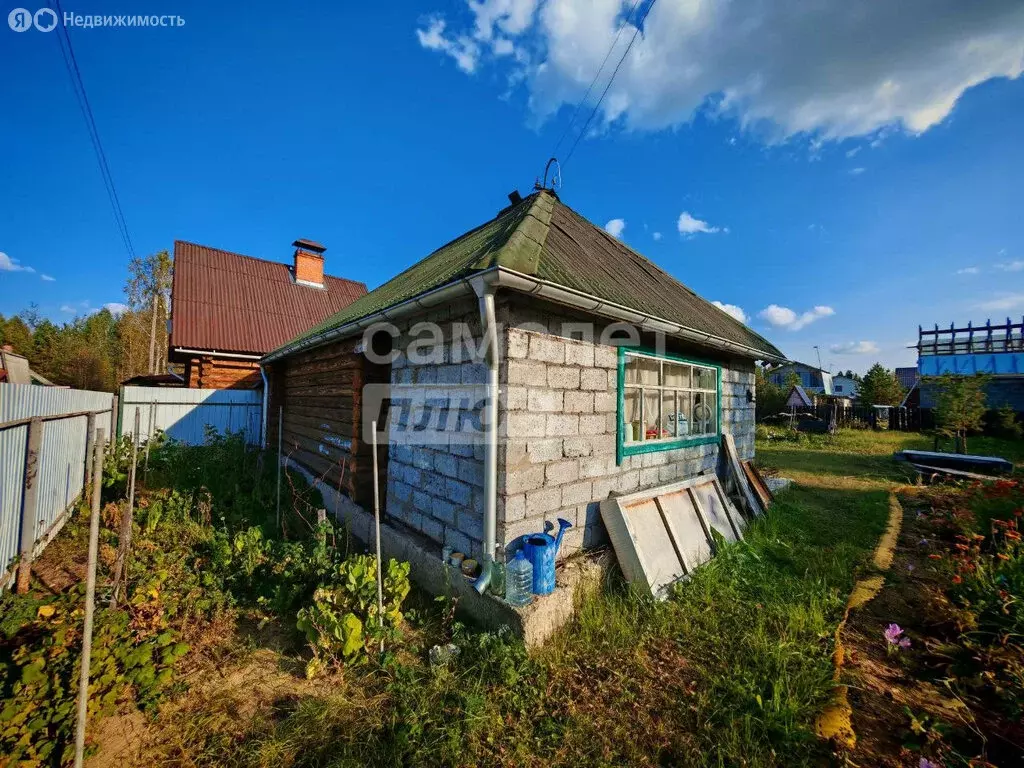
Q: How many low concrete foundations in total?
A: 1